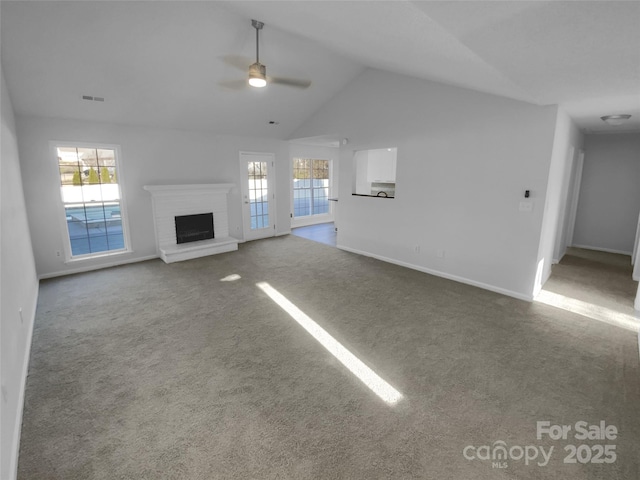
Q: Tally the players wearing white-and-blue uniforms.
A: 0